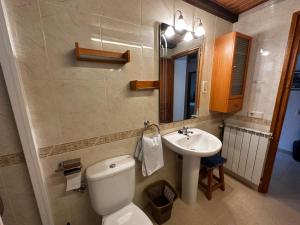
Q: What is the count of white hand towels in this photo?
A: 1